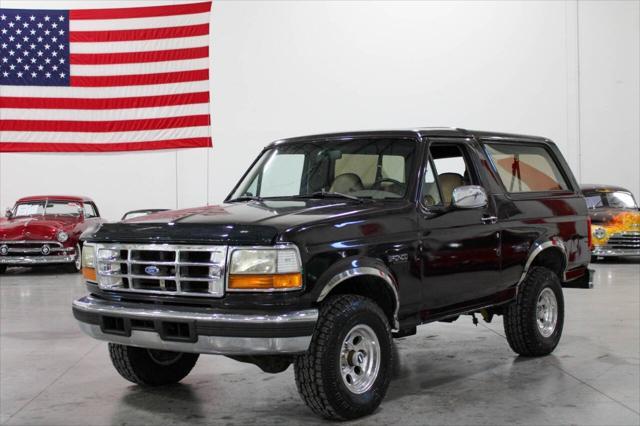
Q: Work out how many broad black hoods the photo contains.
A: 1